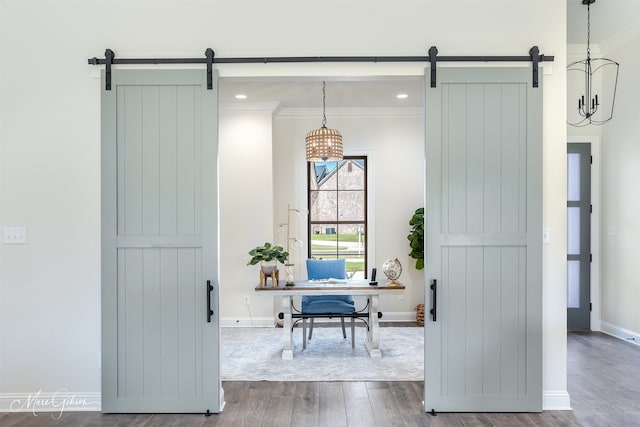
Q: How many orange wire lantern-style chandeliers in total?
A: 0